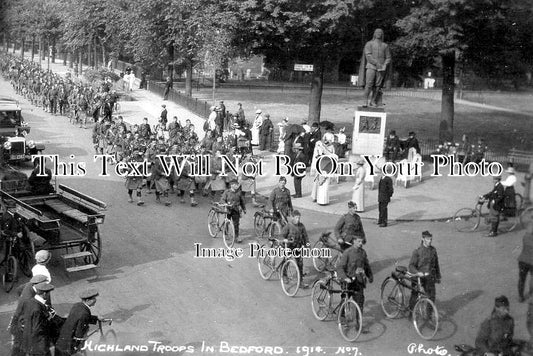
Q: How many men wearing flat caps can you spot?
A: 3